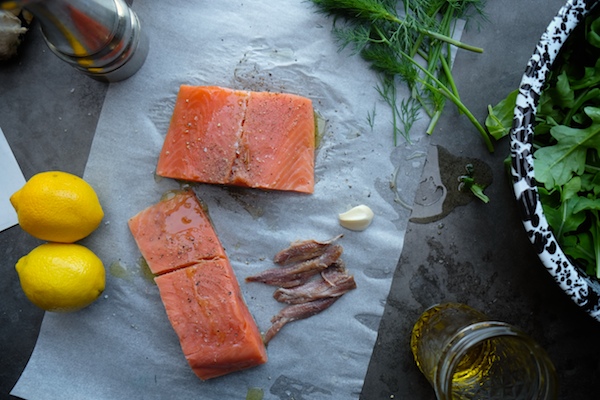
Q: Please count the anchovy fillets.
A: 4